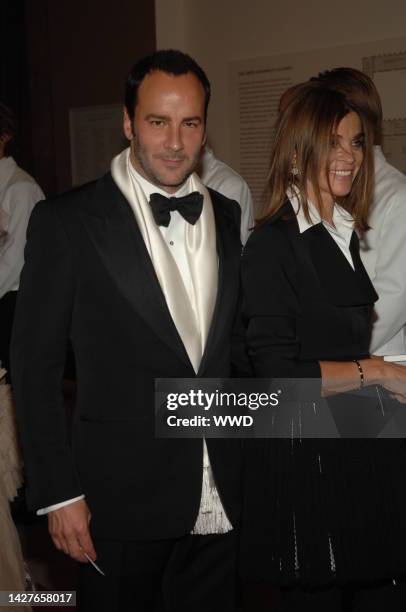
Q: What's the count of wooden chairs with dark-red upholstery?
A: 0